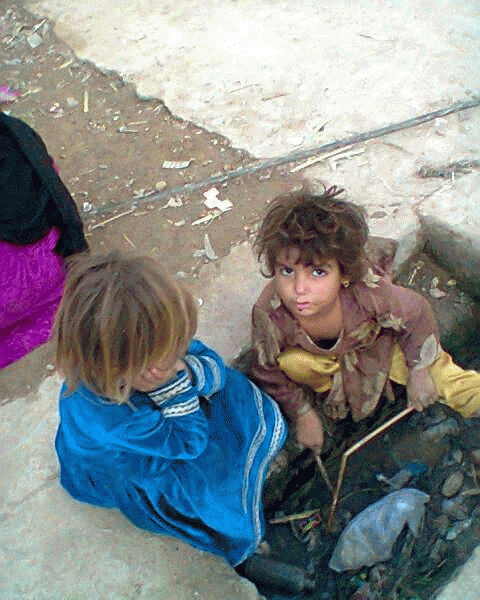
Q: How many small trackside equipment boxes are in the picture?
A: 0